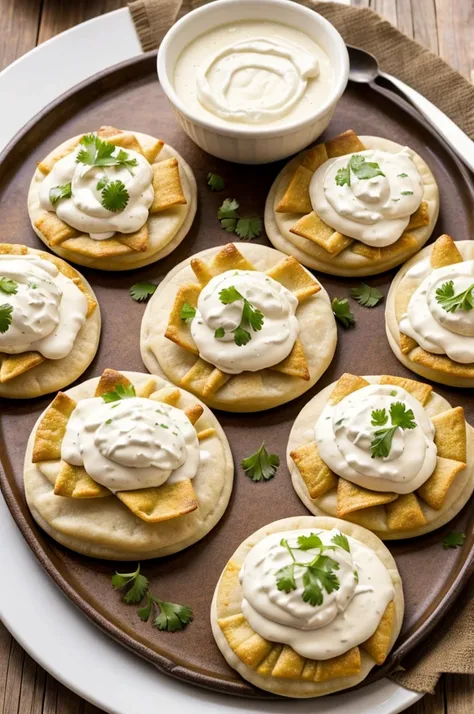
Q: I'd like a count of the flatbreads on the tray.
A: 8